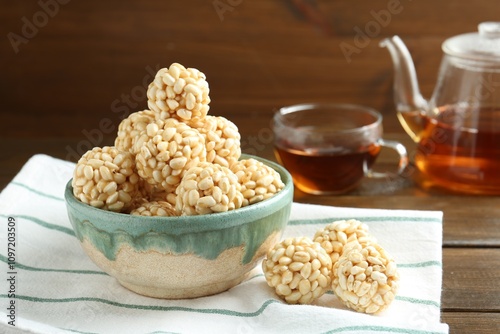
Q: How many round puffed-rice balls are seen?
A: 11